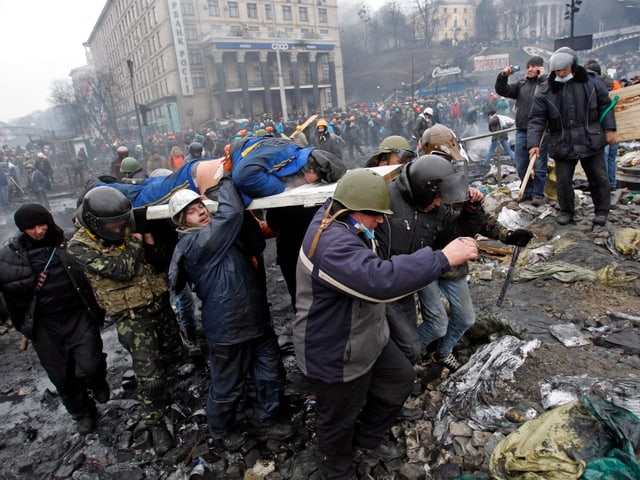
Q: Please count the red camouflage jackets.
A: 0